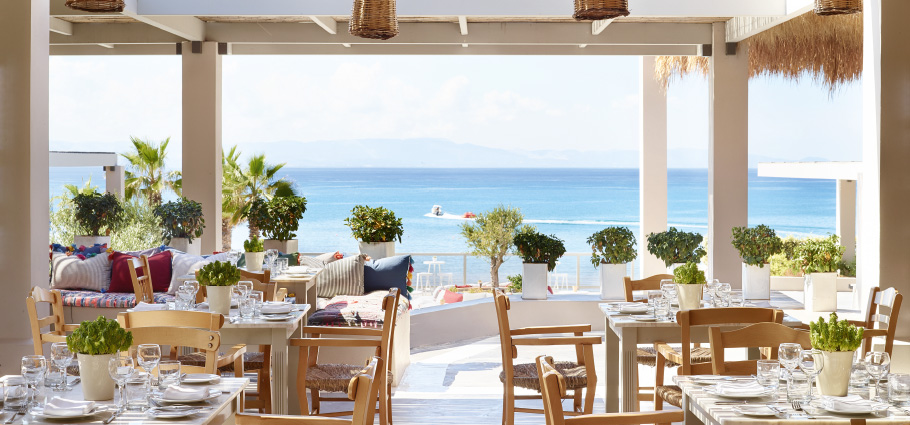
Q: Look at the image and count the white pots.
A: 14